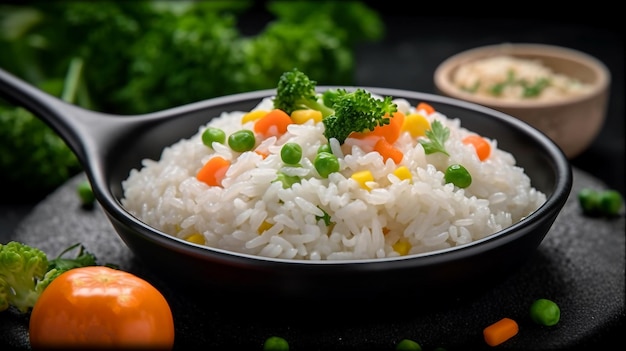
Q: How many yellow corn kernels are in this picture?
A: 8